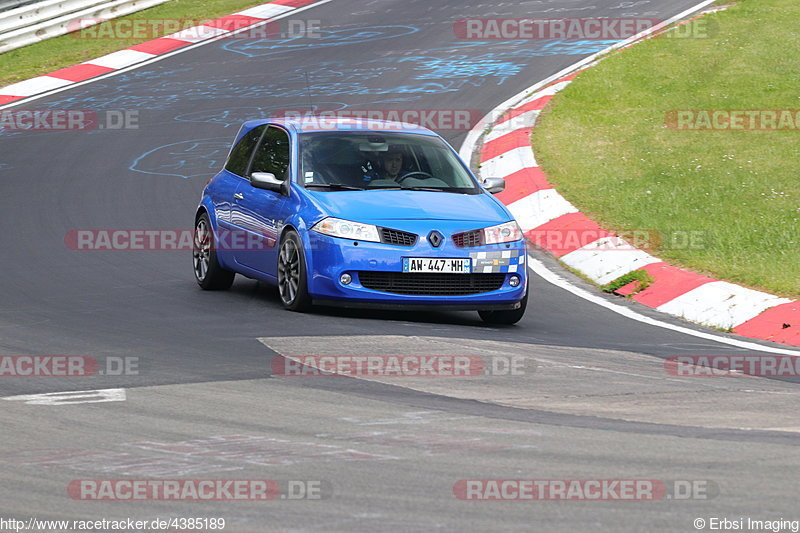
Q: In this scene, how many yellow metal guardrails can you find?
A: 0